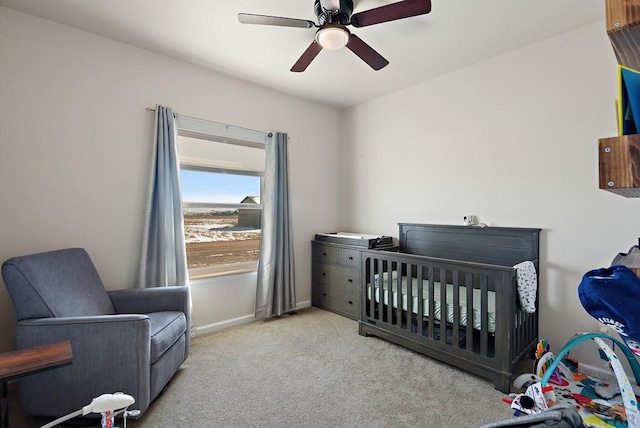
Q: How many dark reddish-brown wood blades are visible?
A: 3